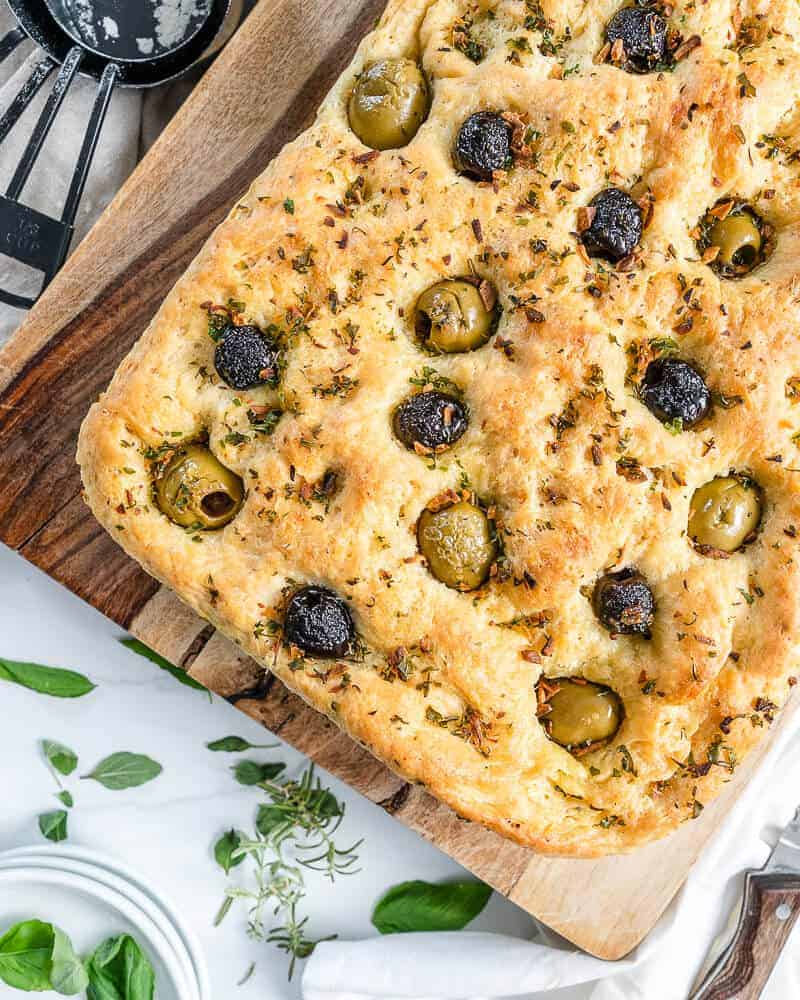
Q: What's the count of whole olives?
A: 15